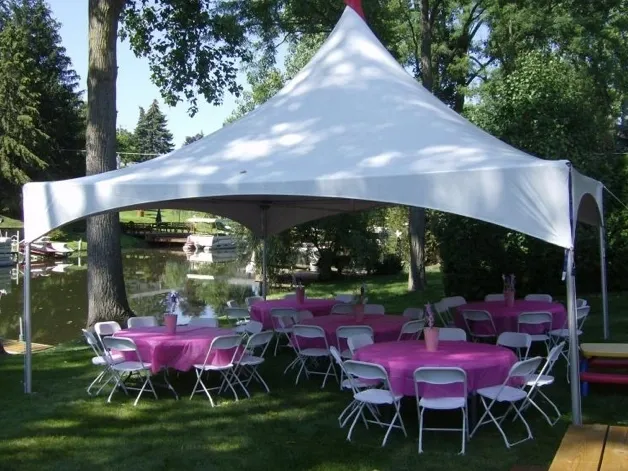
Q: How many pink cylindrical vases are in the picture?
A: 5